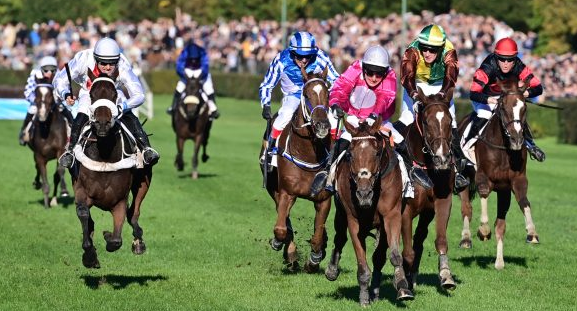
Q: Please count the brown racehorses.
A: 7